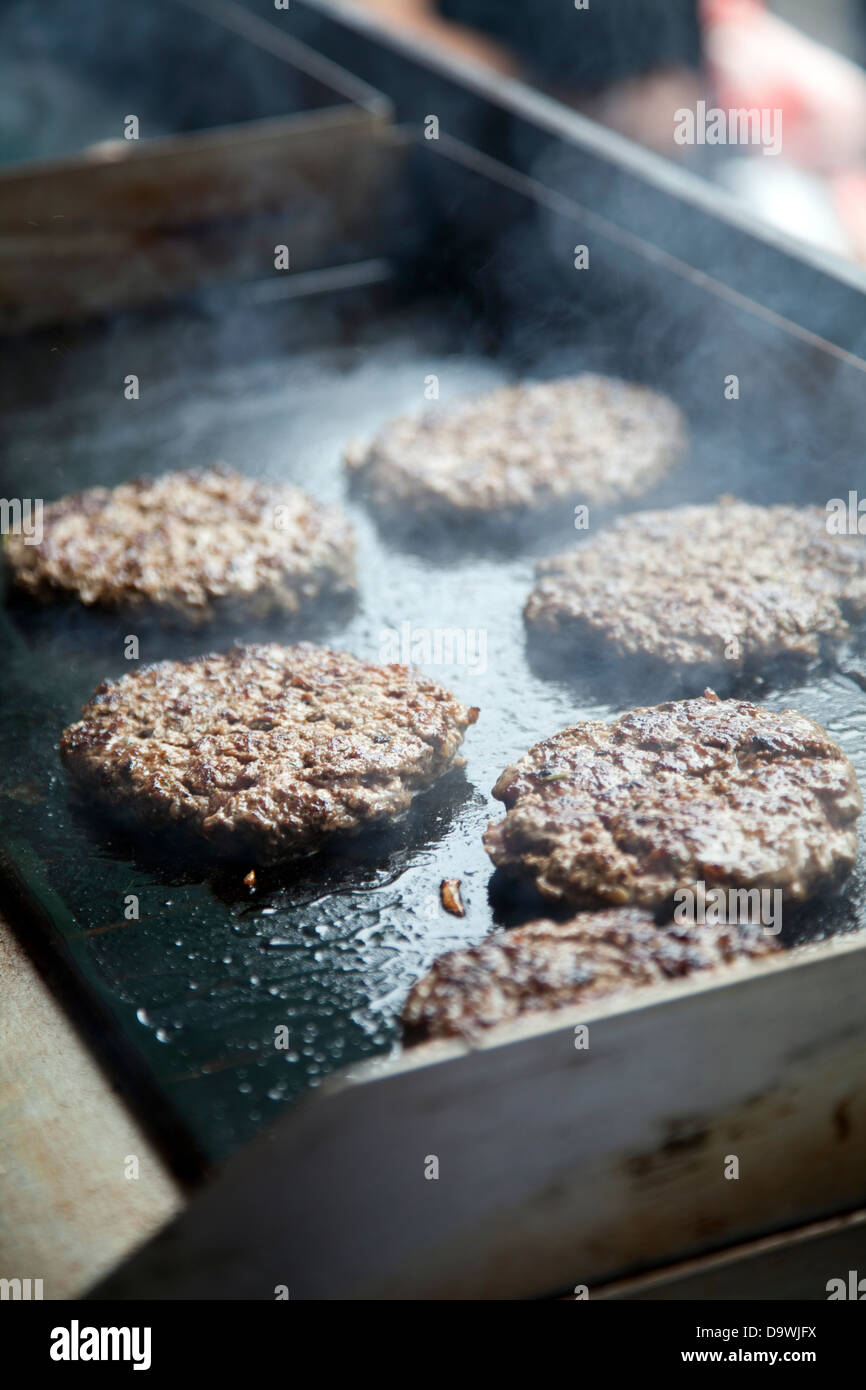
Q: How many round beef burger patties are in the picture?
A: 6